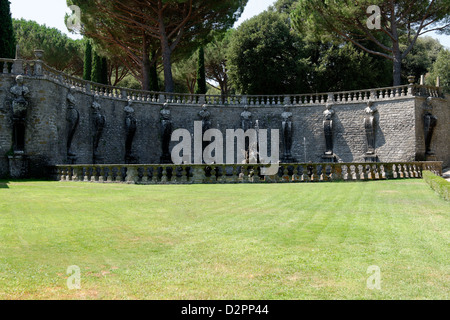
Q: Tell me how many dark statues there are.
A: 11